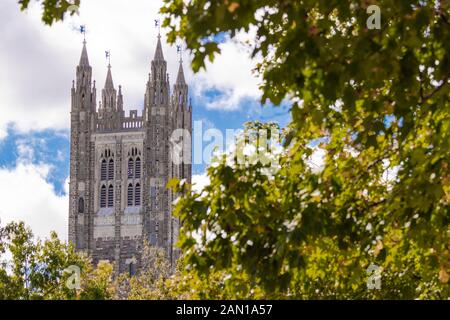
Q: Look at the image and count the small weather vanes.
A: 4